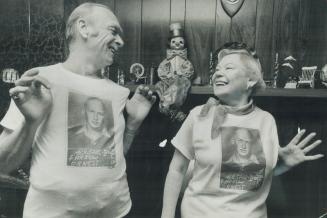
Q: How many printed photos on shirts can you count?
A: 2